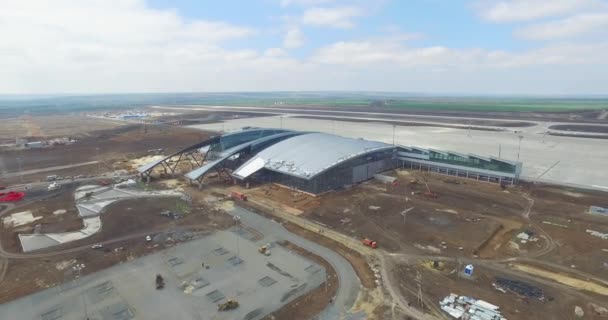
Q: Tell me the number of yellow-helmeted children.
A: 0